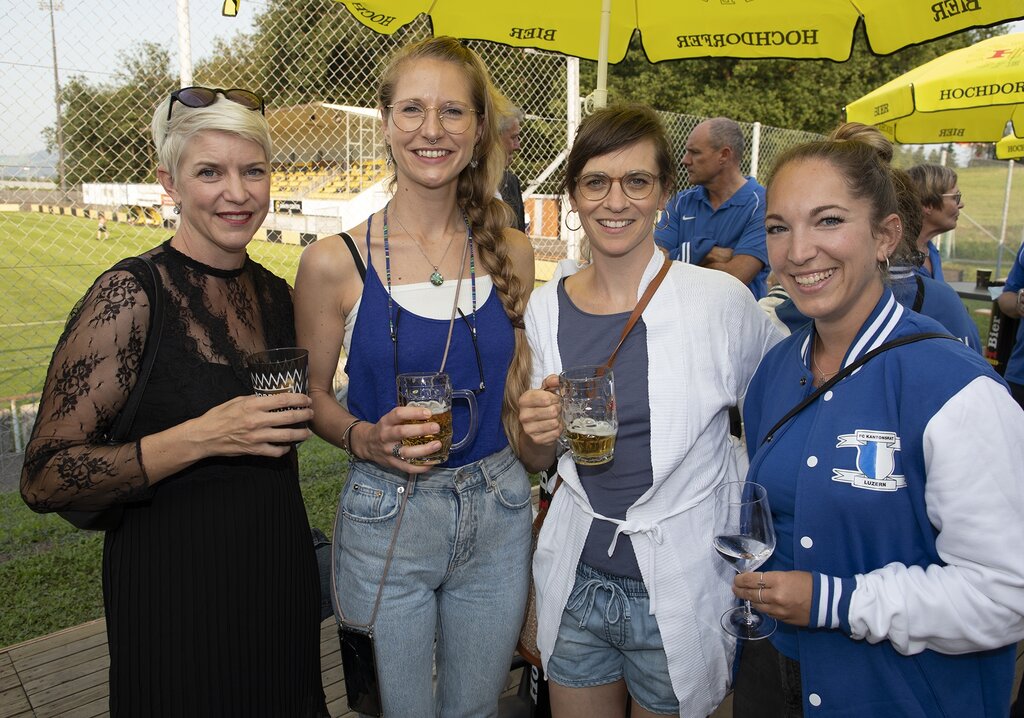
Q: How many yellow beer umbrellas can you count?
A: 3